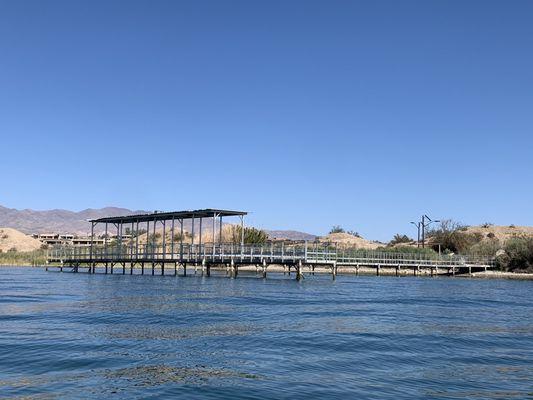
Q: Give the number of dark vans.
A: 0